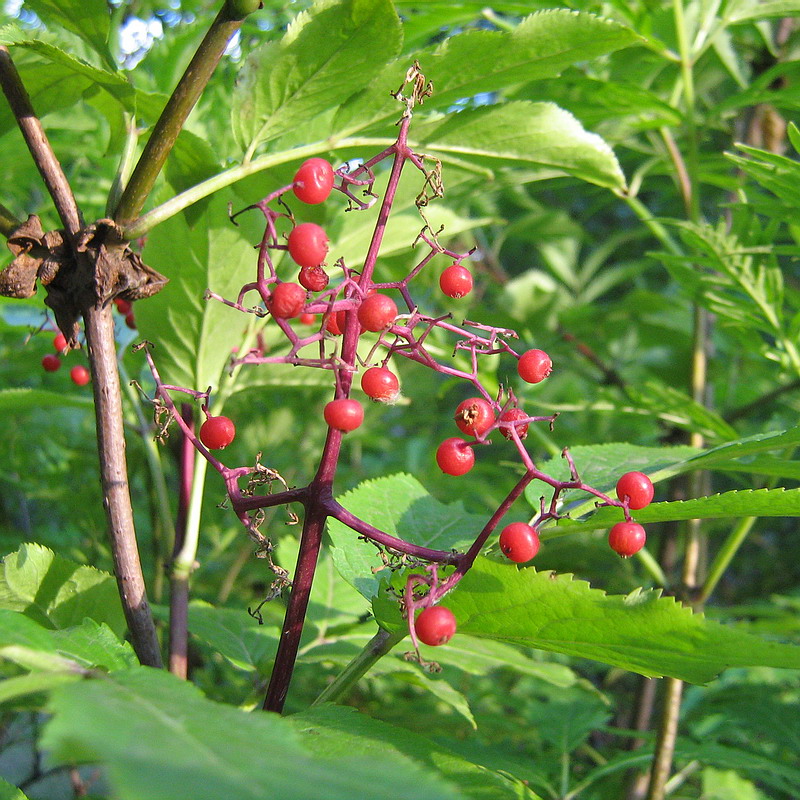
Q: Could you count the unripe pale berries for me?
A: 0